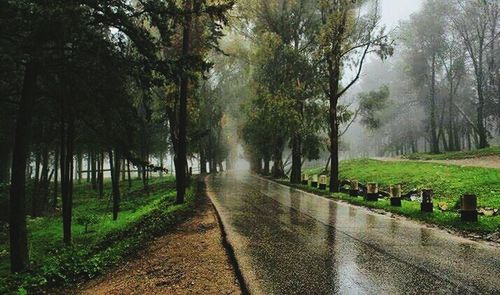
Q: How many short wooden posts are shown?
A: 8